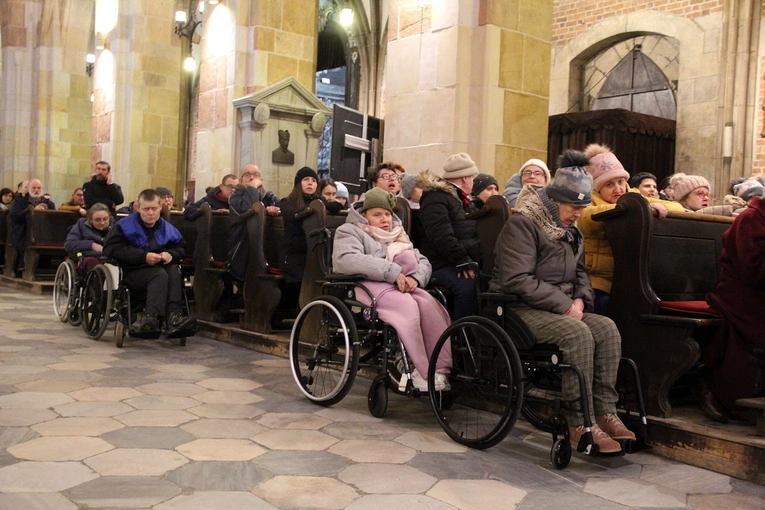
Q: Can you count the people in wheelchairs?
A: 4